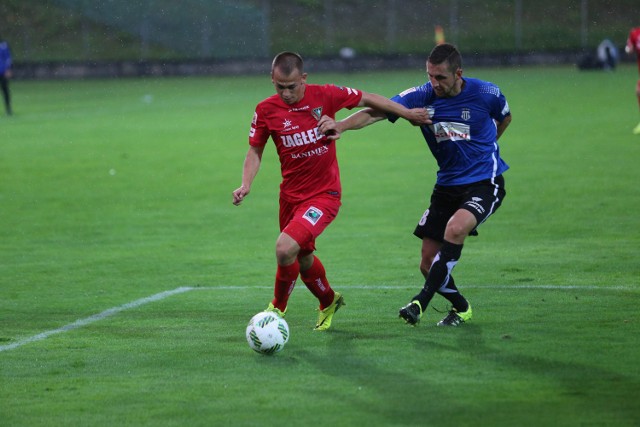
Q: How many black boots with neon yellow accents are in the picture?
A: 2